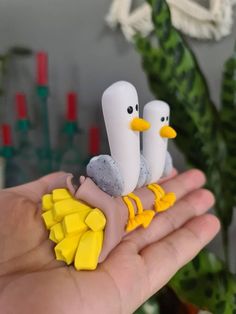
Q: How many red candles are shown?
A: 5